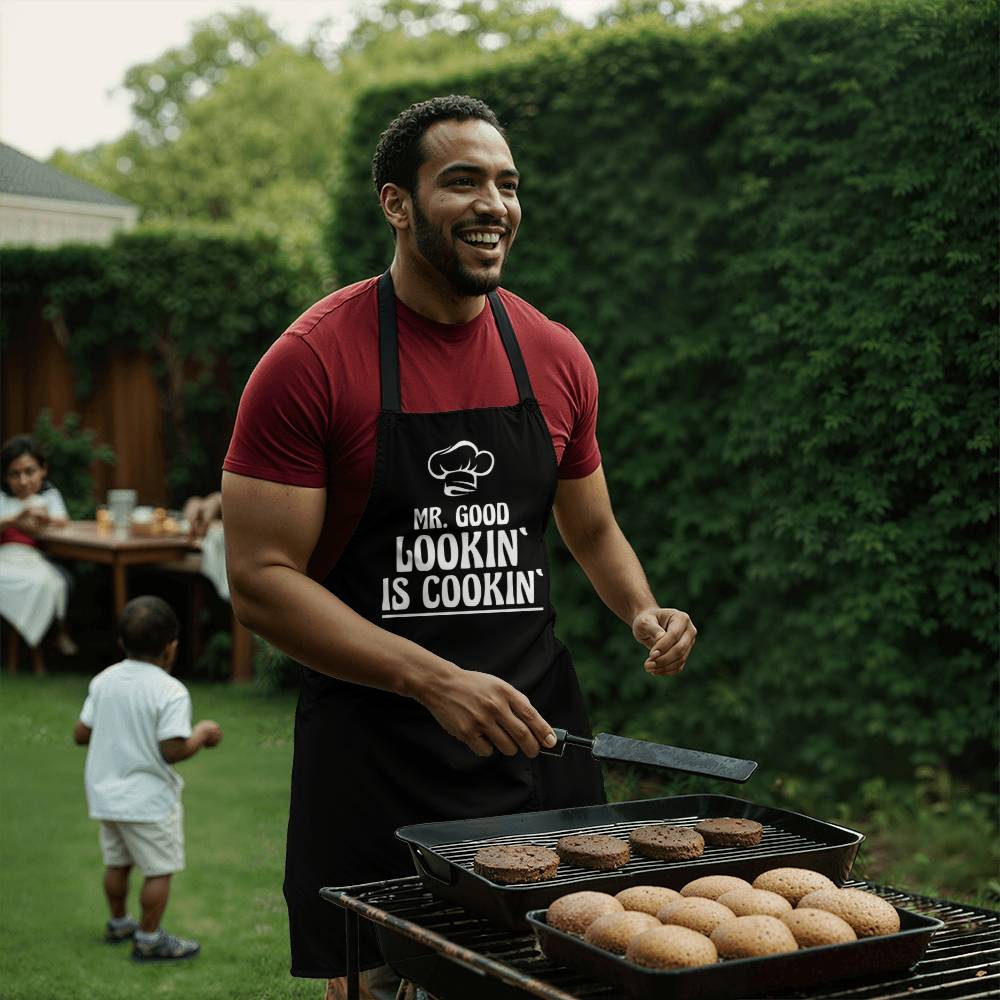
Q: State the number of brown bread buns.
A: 11